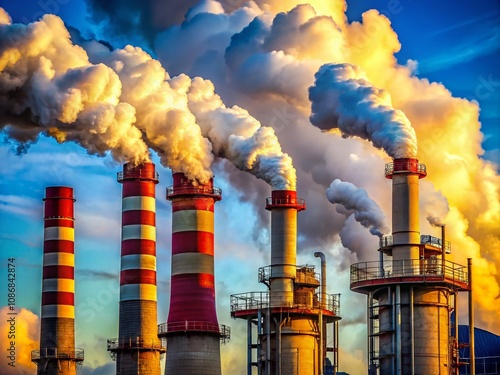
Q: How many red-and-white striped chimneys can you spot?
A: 3